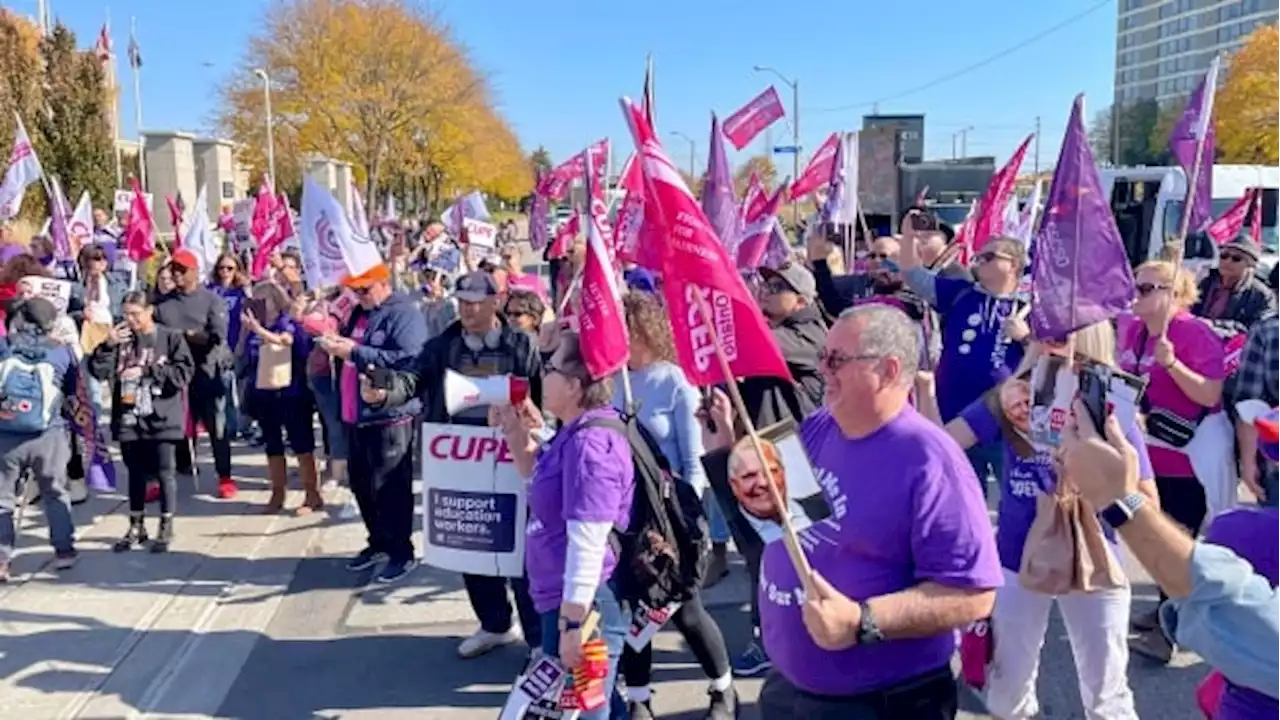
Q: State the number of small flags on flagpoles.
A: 2